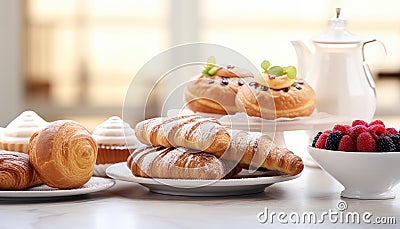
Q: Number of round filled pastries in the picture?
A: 2